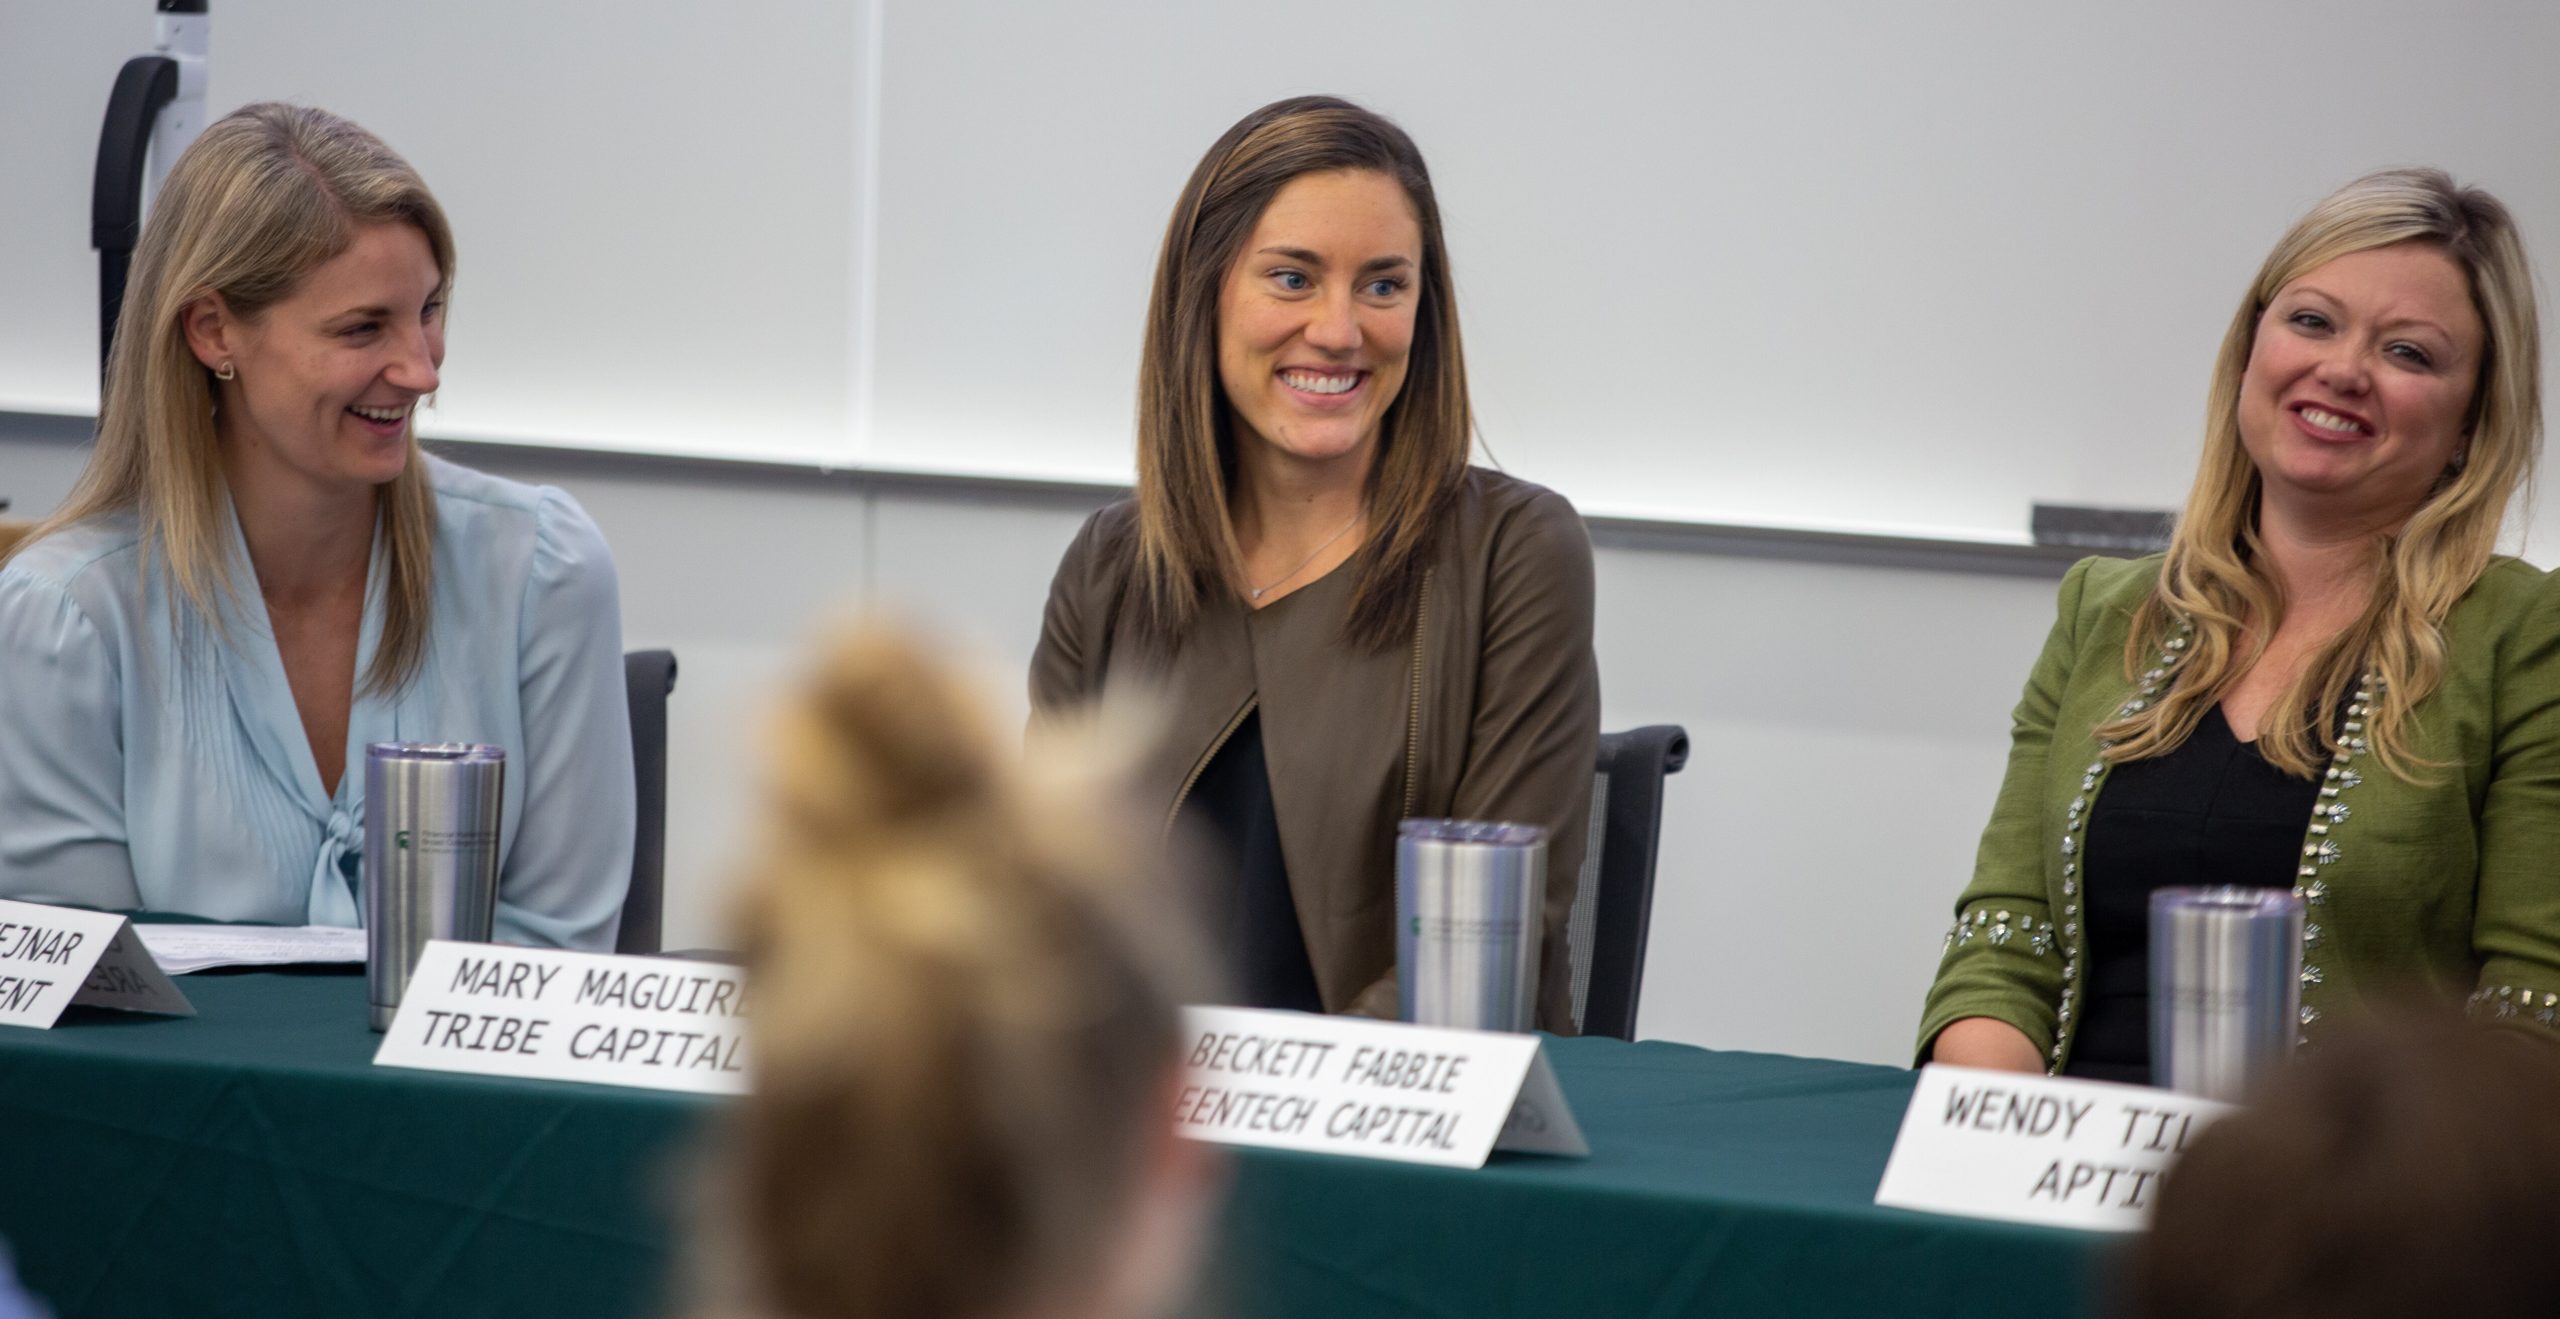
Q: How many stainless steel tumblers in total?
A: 3